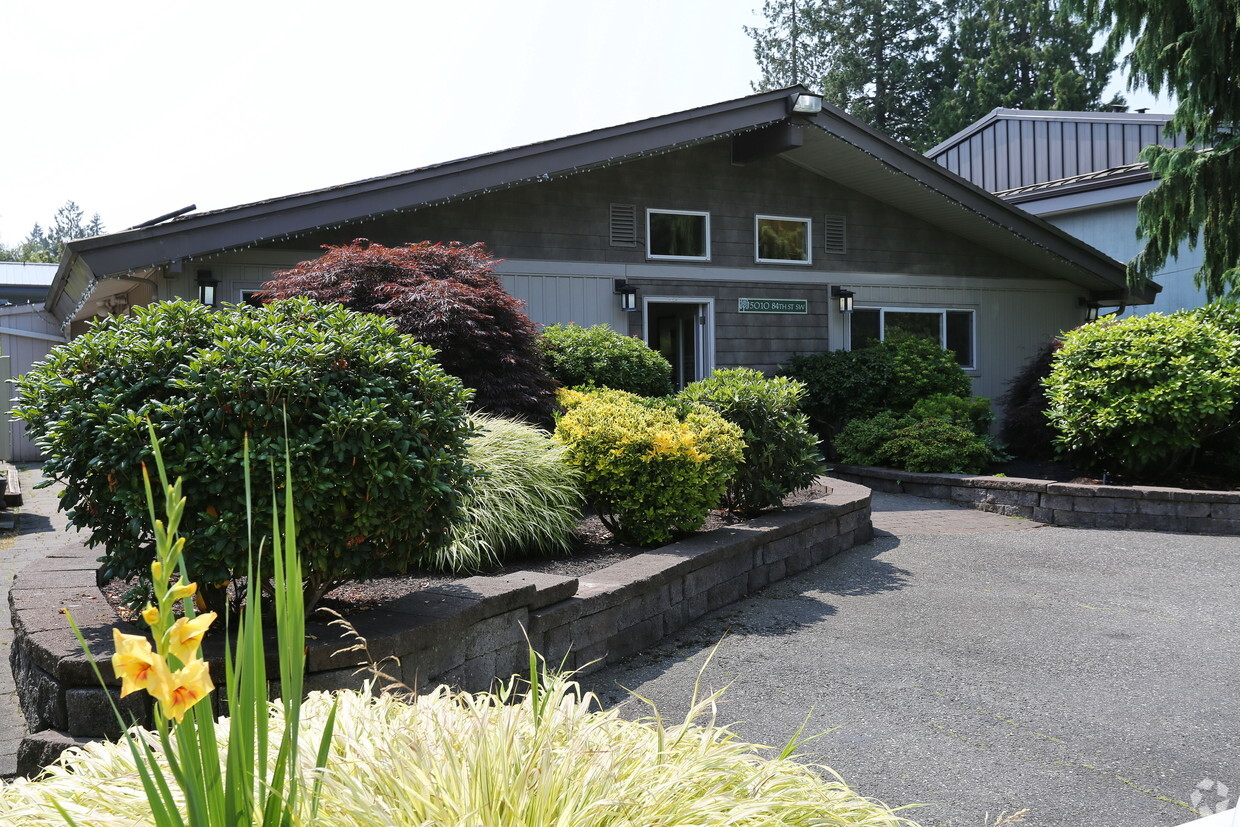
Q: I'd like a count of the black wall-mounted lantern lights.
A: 4